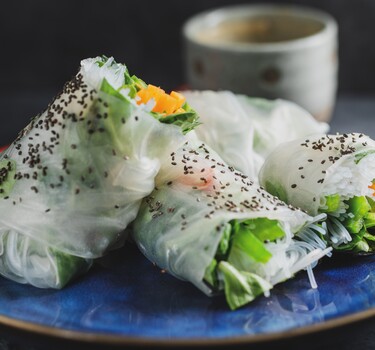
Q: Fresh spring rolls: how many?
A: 4